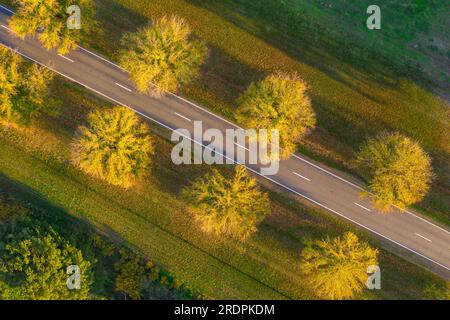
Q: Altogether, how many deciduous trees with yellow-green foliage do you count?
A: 8